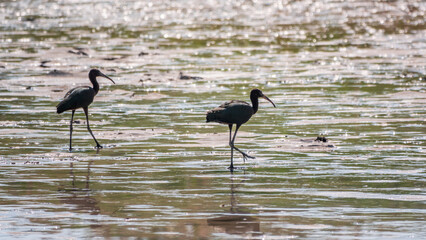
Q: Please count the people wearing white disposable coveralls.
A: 0